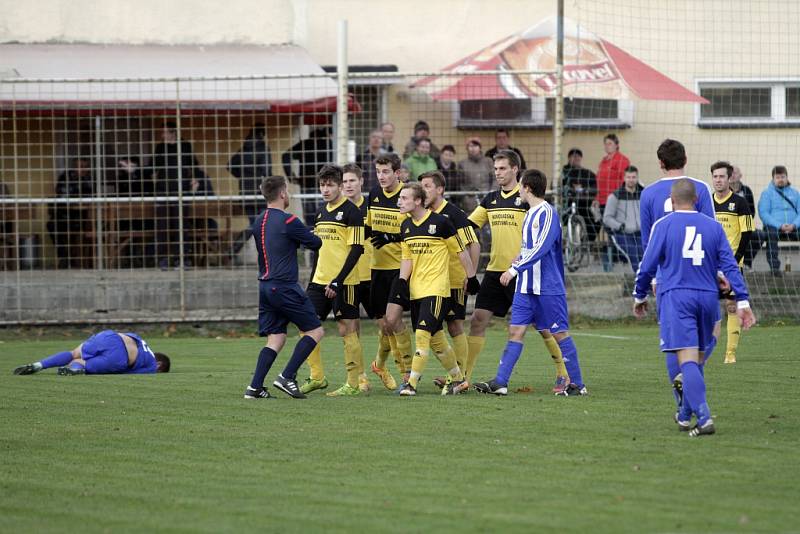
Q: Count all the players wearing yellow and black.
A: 7